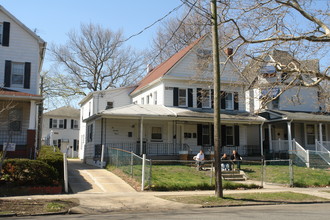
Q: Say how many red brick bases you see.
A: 1